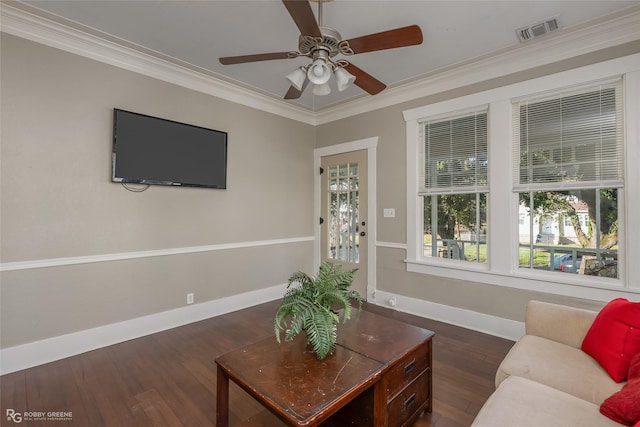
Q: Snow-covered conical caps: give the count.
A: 0